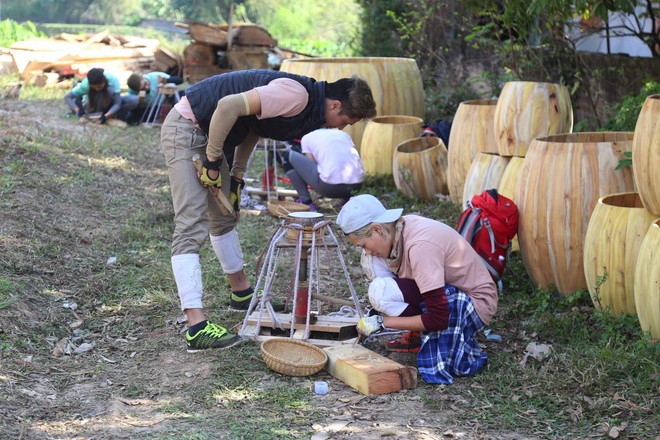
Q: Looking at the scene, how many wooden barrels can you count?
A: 11